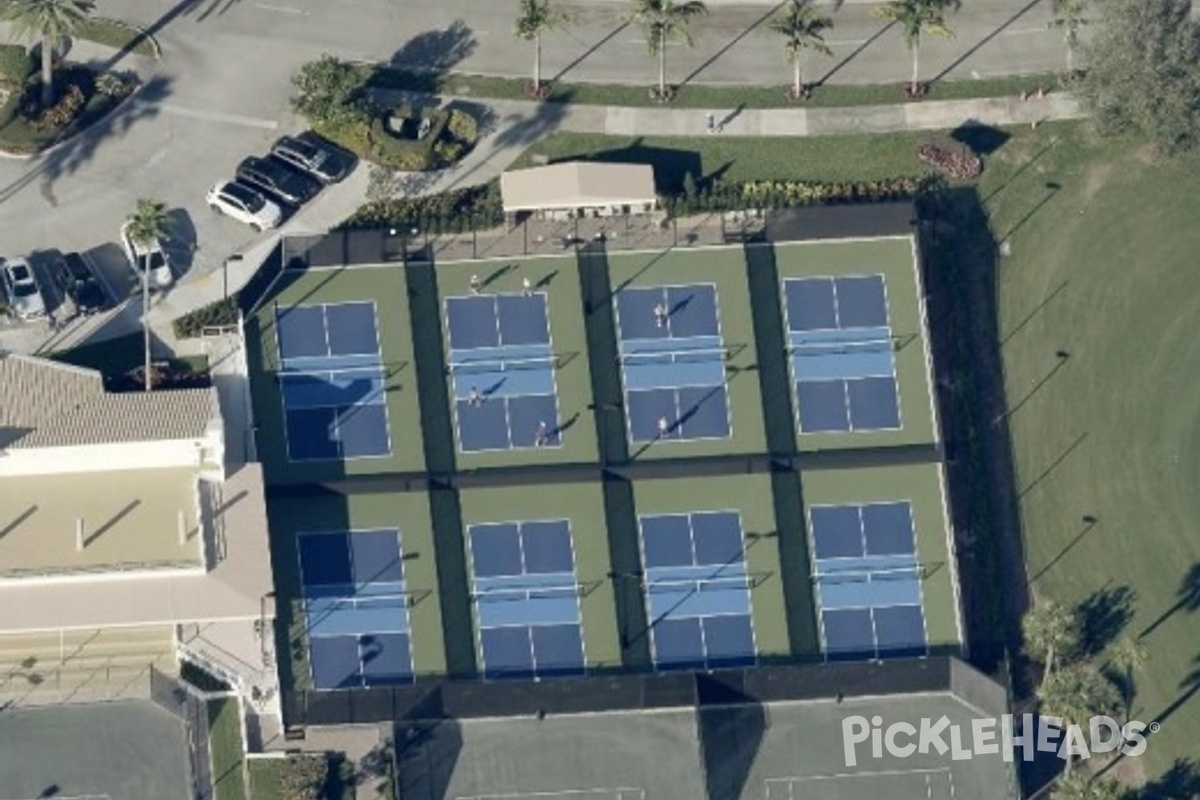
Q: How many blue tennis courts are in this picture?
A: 8